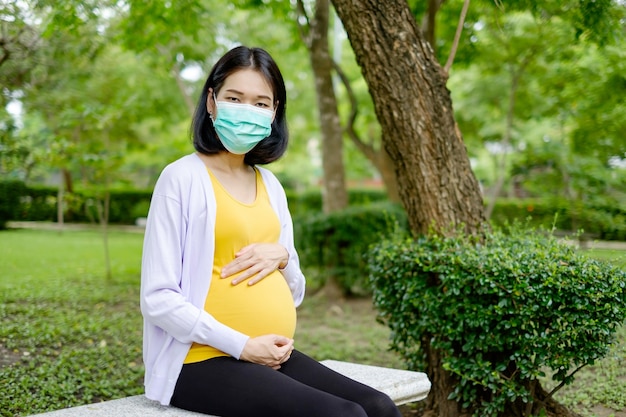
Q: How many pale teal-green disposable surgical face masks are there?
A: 1